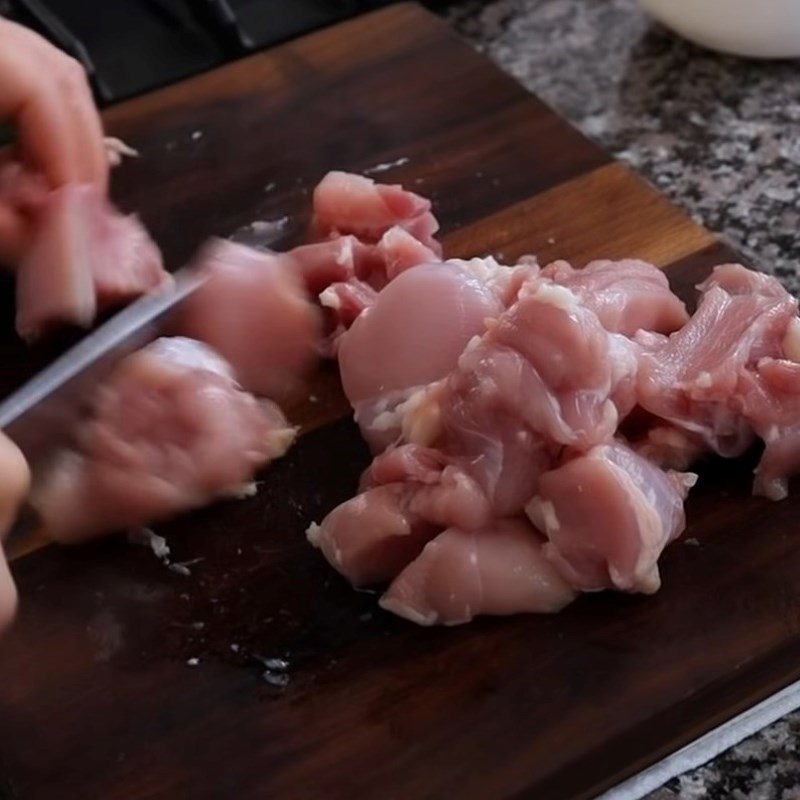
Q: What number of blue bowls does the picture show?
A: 0